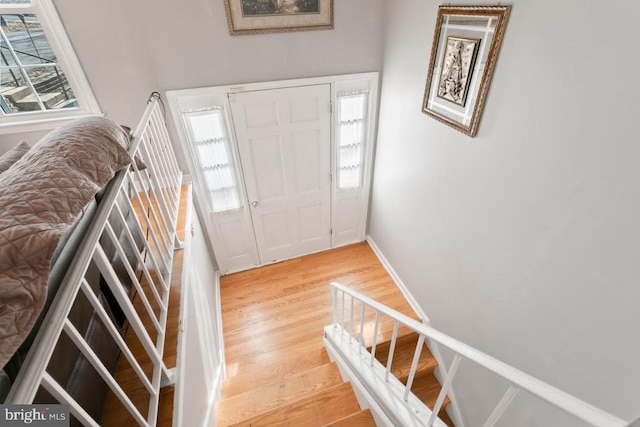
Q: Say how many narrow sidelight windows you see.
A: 2